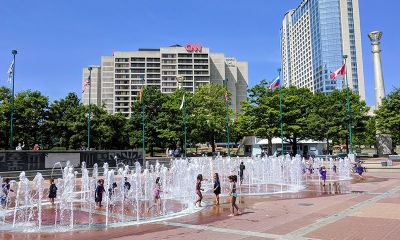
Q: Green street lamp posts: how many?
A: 7